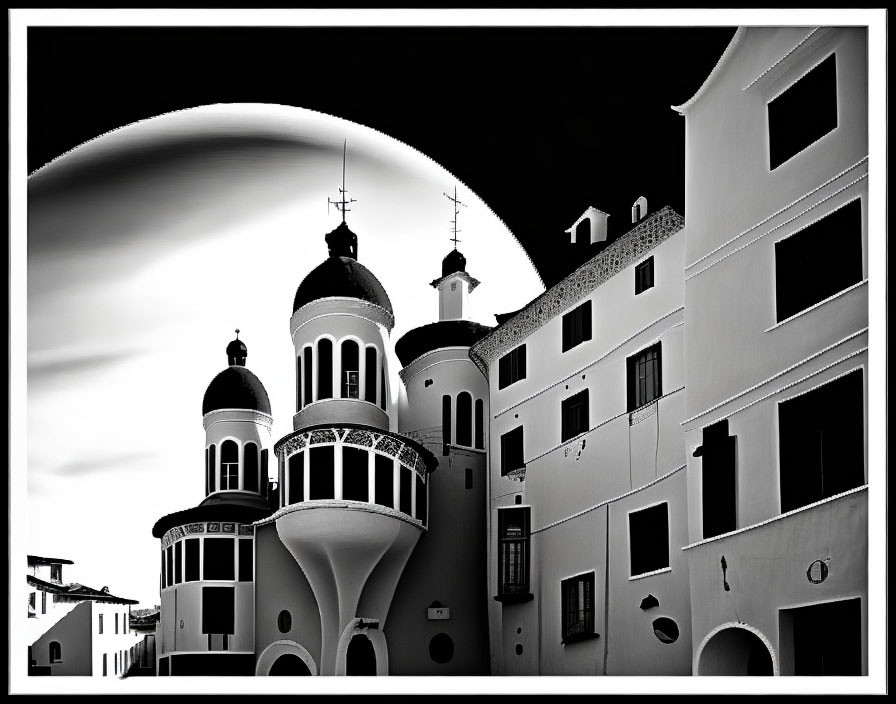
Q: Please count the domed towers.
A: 3